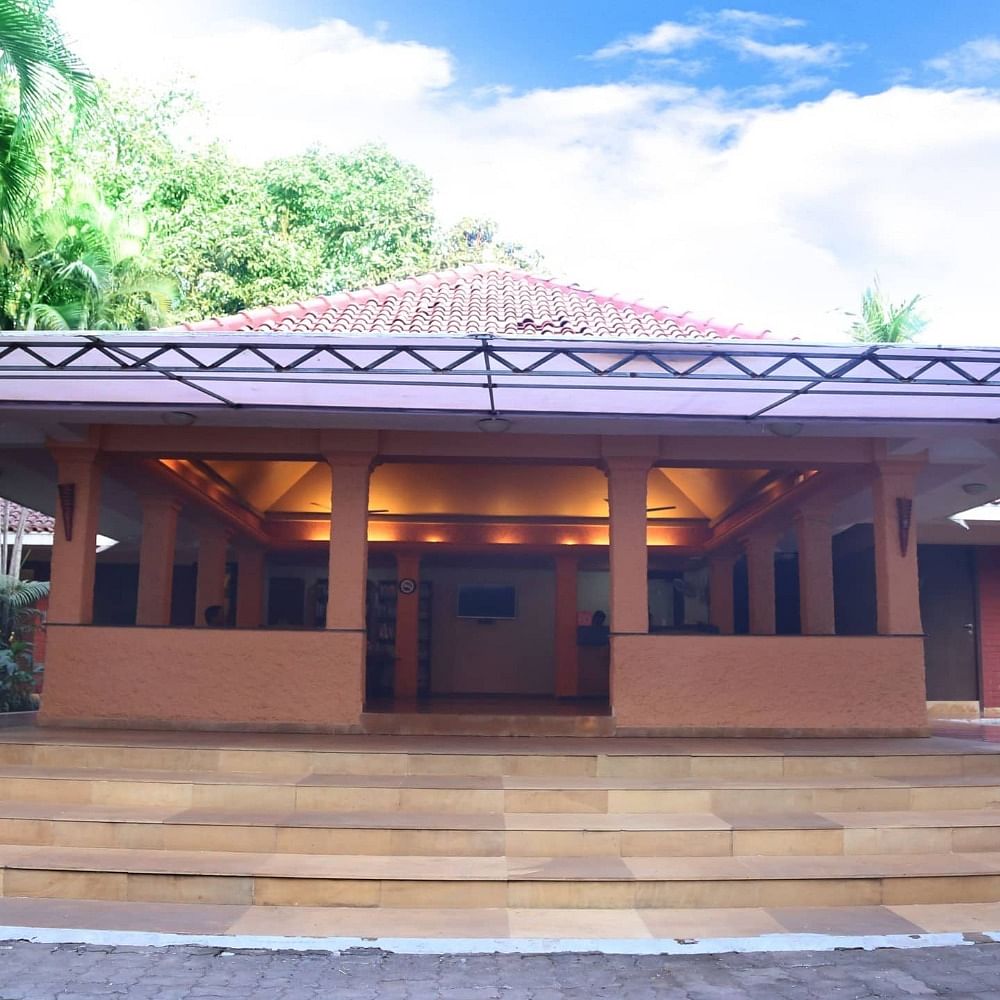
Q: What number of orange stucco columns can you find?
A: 12